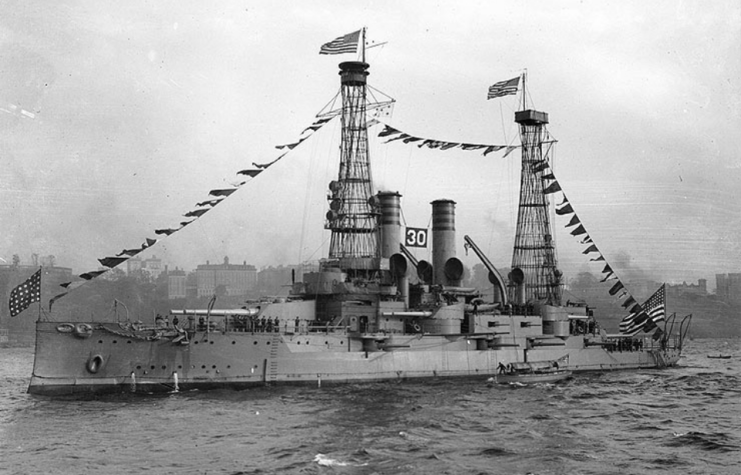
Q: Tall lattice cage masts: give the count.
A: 2